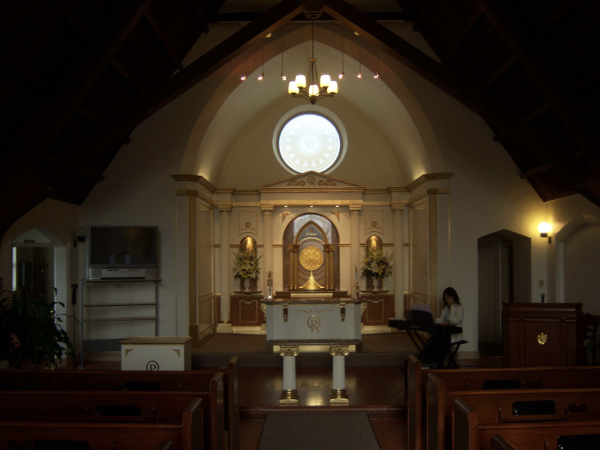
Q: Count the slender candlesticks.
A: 2